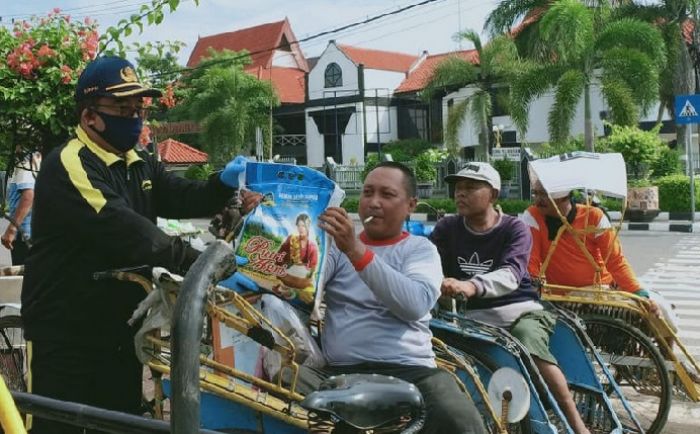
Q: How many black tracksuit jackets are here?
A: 1